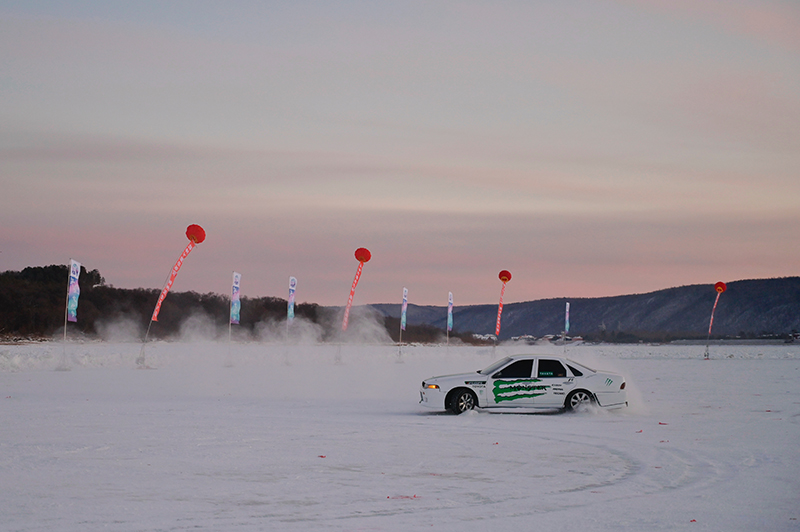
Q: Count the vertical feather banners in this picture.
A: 6